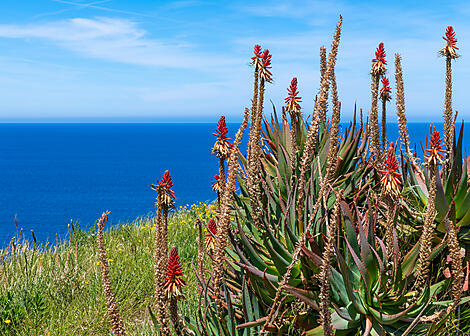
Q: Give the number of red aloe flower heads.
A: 13